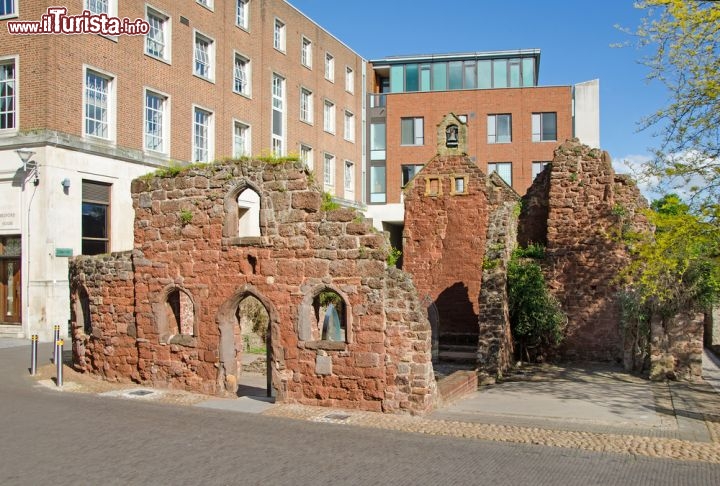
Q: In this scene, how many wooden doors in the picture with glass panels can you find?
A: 1